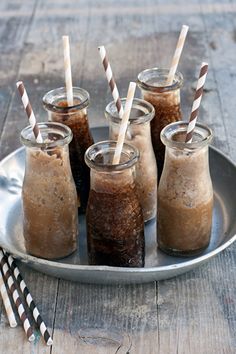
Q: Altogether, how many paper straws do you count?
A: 9